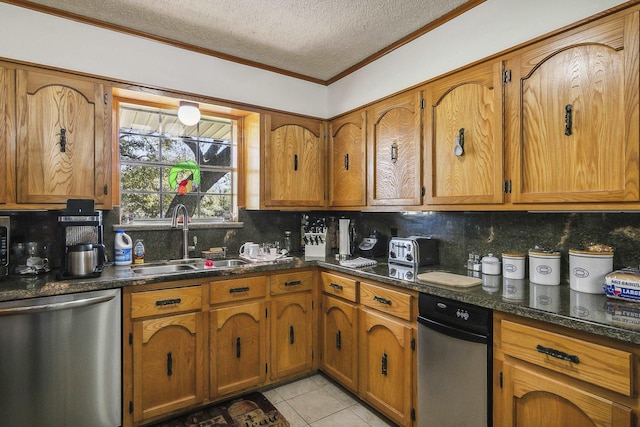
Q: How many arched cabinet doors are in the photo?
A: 12